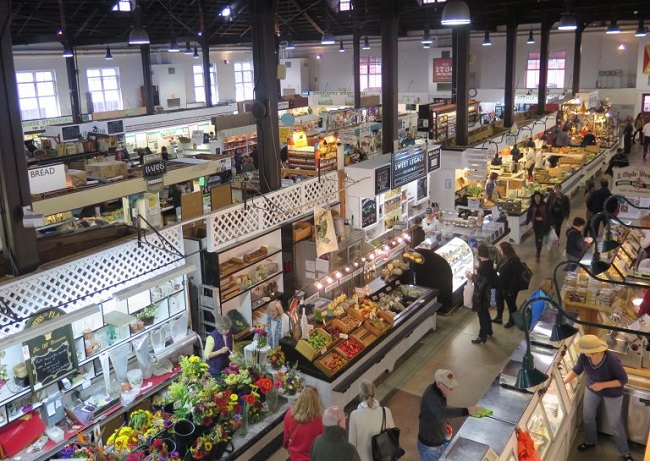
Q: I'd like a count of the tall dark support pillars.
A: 11